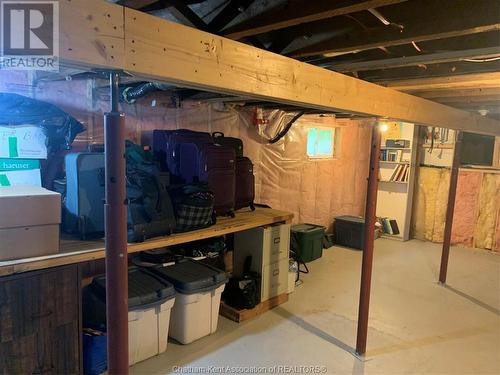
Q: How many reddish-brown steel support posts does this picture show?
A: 3